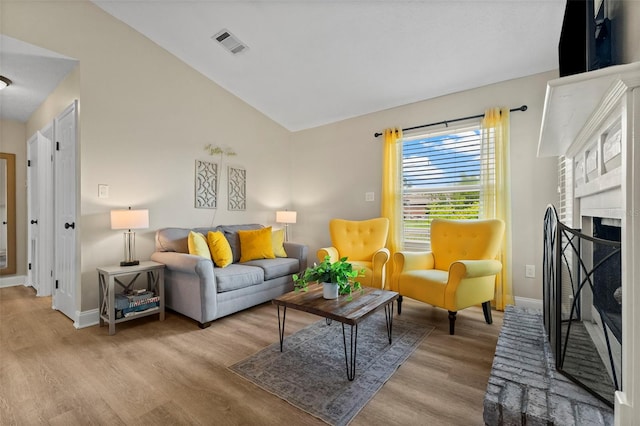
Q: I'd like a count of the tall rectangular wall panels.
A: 2